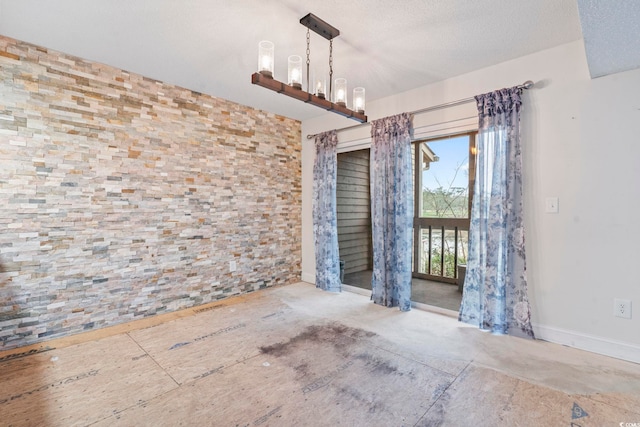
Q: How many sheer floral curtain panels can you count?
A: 3